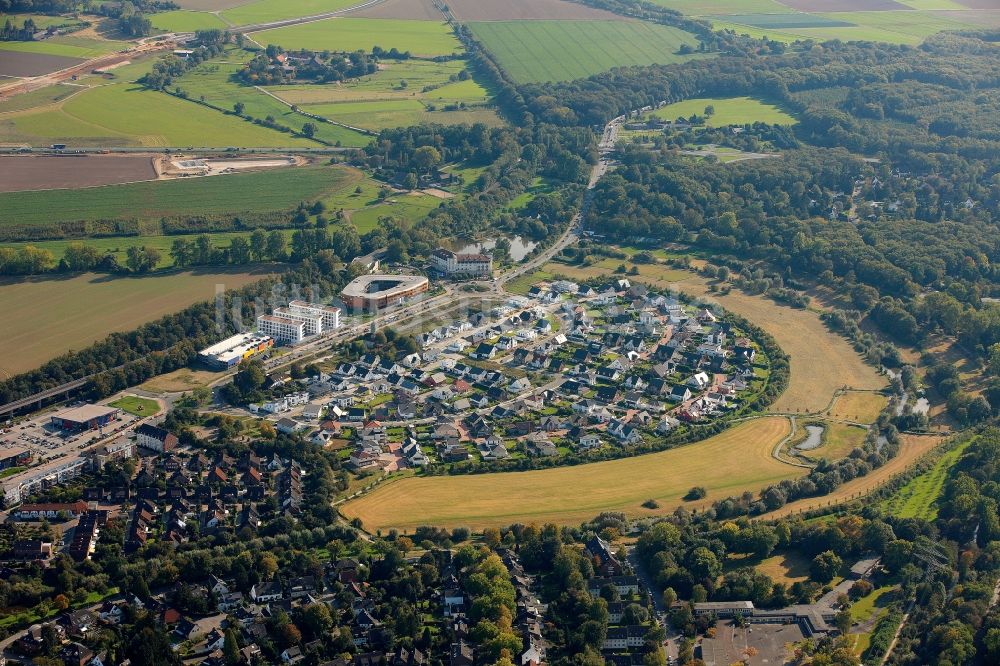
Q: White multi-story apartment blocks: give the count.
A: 3